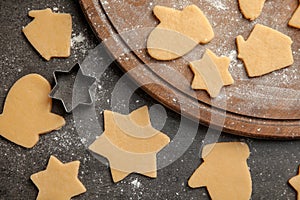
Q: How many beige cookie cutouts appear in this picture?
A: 11